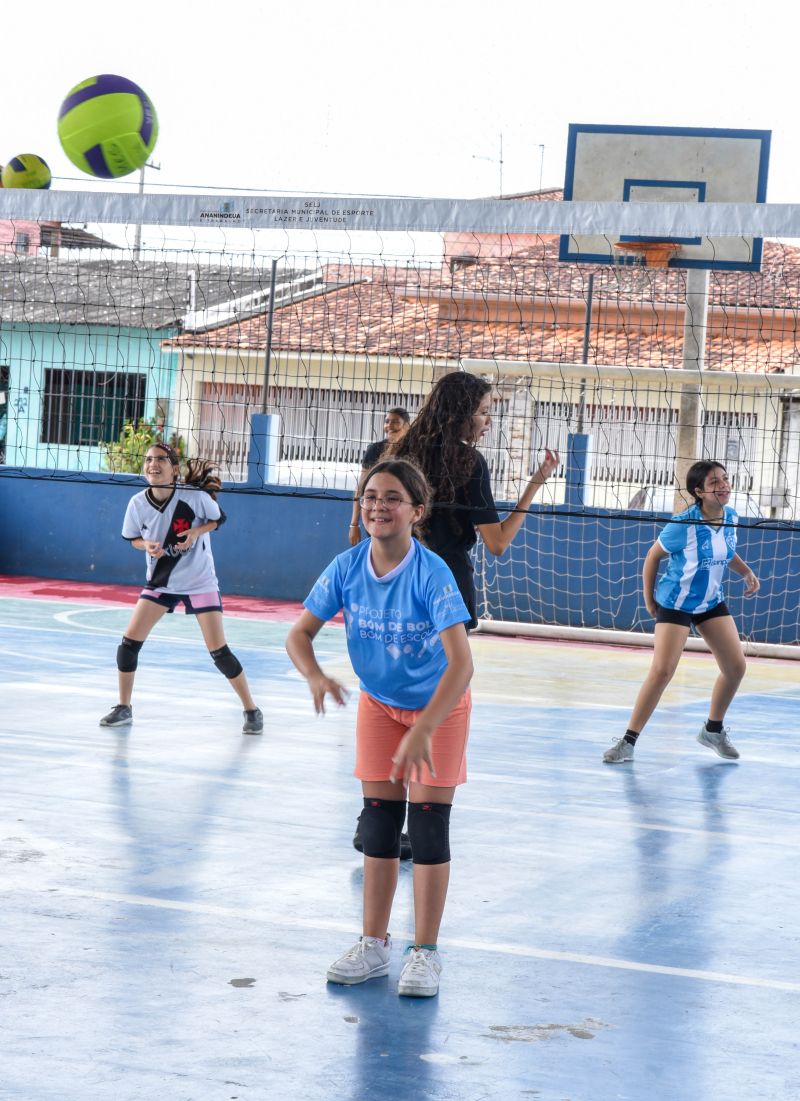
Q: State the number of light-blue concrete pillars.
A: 2